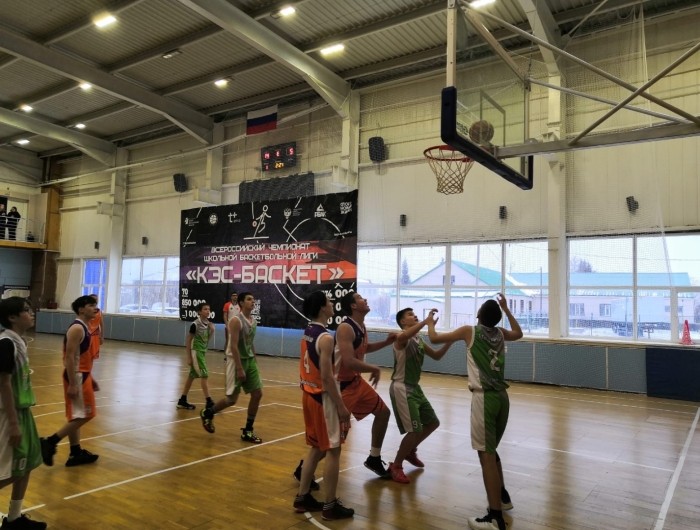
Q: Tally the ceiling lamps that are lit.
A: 9